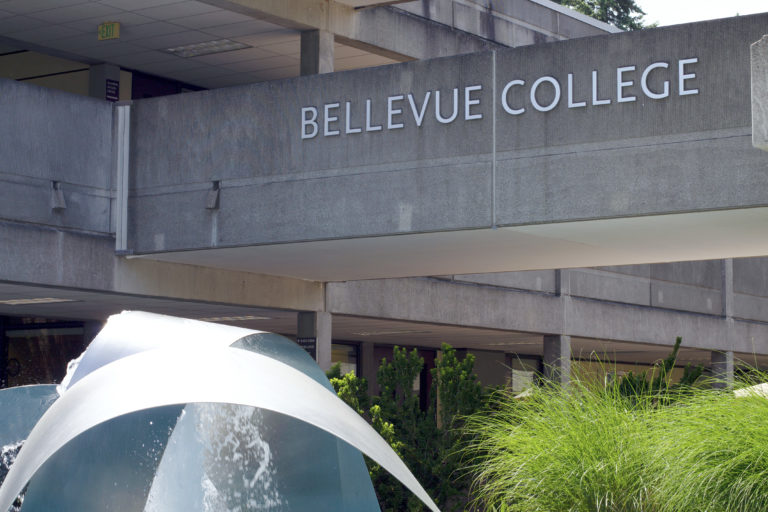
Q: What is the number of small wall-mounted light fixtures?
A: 2